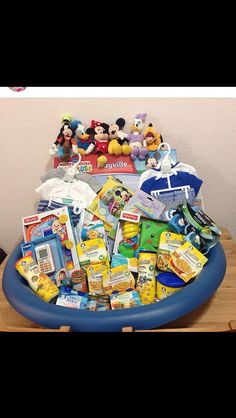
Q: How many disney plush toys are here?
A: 6